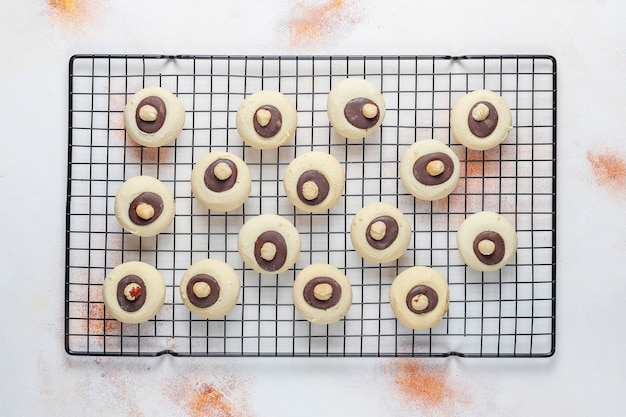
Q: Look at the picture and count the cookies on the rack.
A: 15